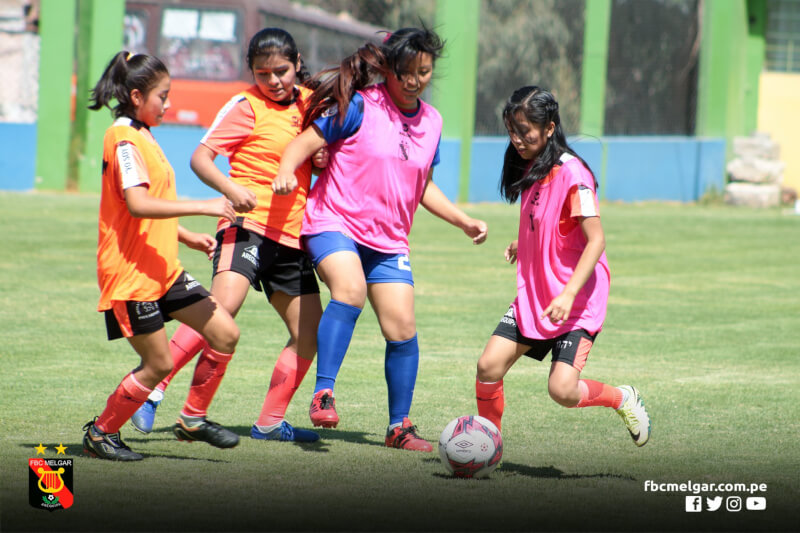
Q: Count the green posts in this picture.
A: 5